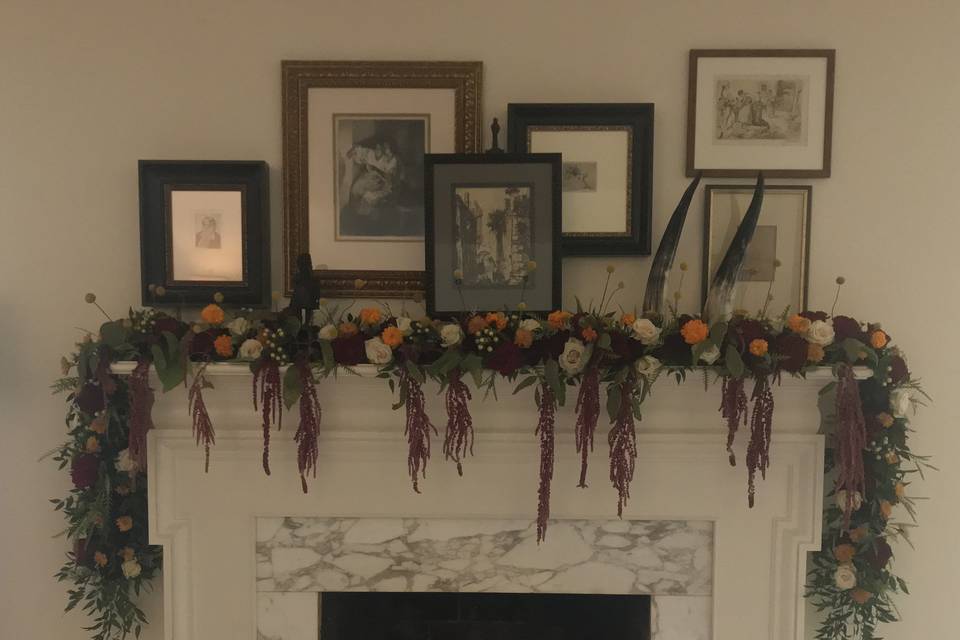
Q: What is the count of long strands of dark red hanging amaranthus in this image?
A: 12